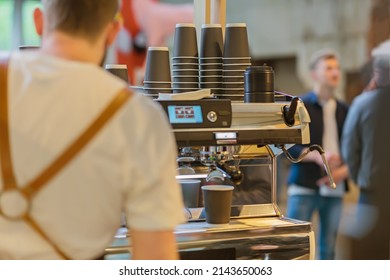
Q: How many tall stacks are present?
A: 3